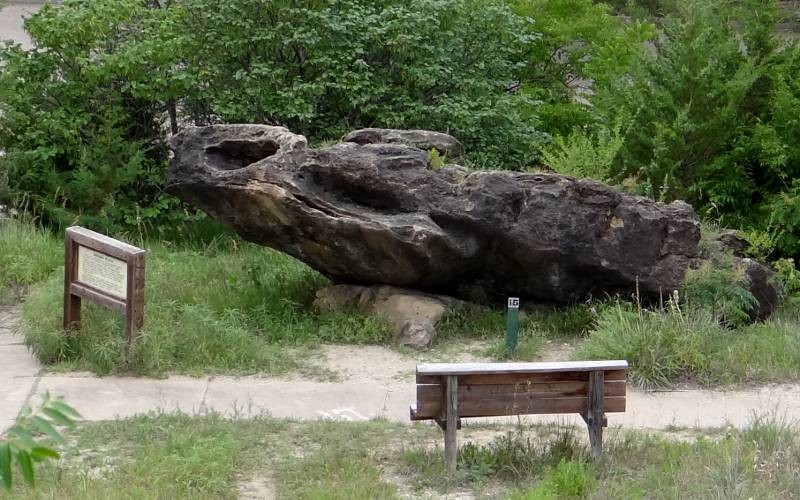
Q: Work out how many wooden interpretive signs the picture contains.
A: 1